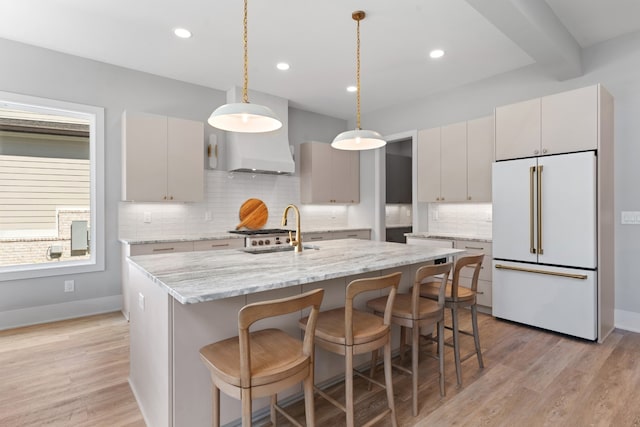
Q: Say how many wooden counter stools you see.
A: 4